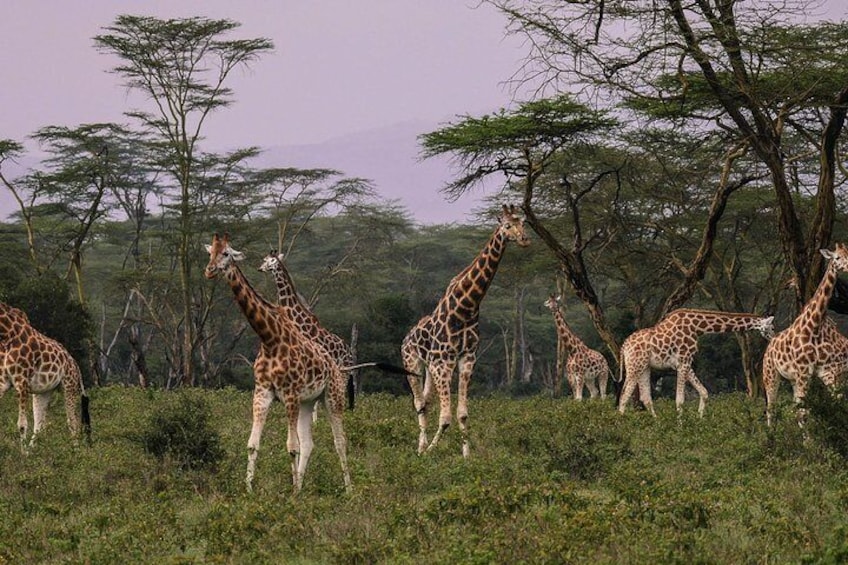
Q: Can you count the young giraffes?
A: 1